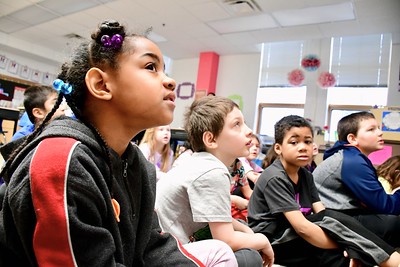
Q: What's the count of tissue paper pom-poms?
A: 3